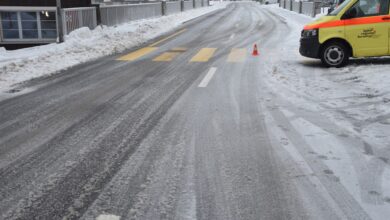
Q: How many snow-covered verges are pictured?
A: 2